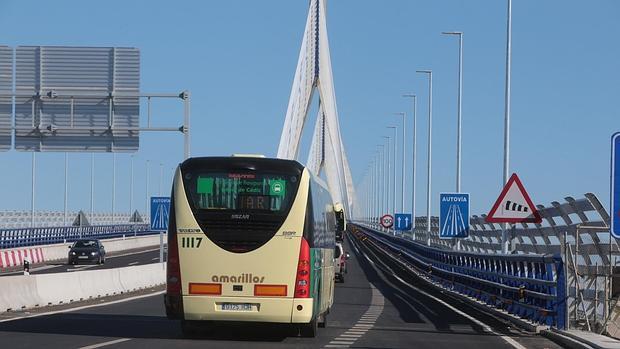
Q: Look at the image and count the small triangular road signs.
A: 2